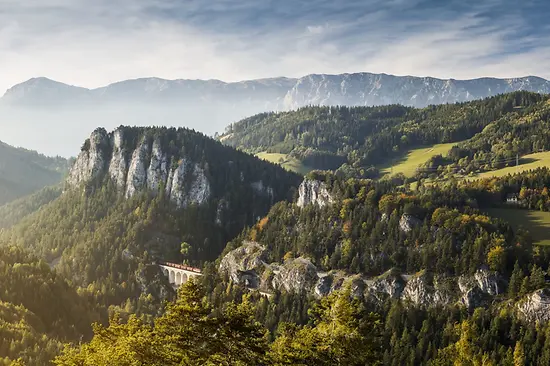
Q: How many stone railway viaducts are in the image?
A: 1